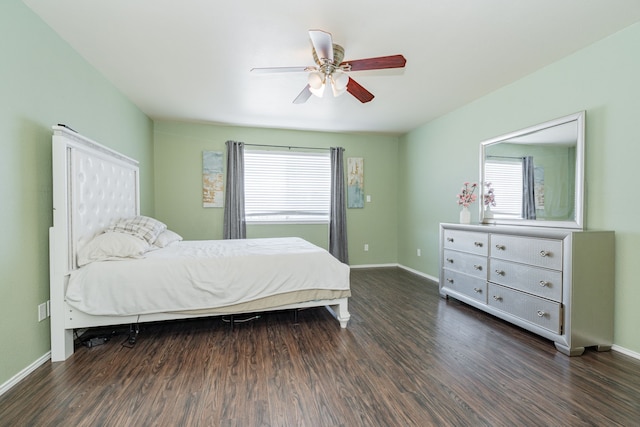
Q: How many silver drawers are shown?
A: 6